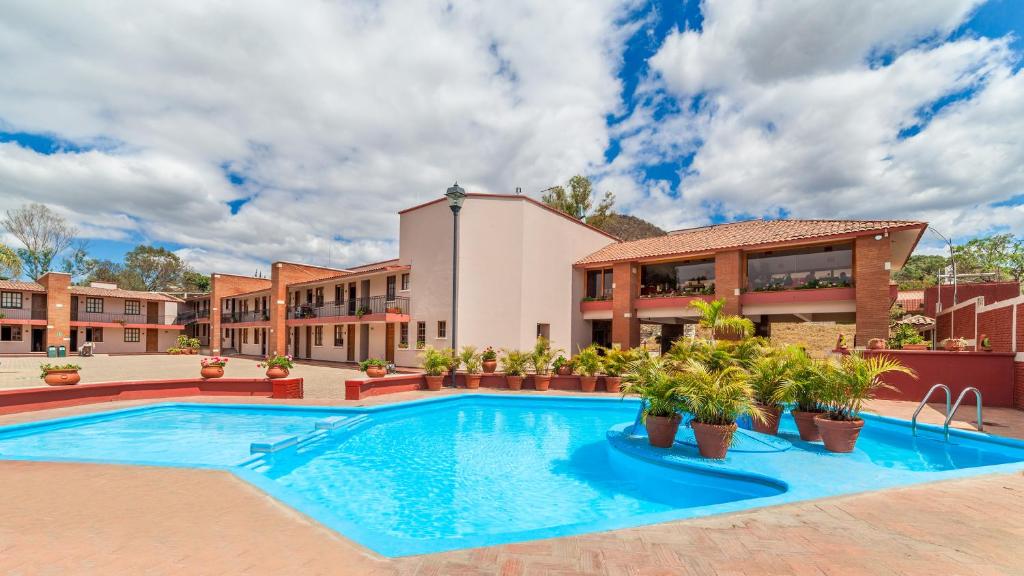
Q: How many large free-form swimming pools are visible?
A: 1